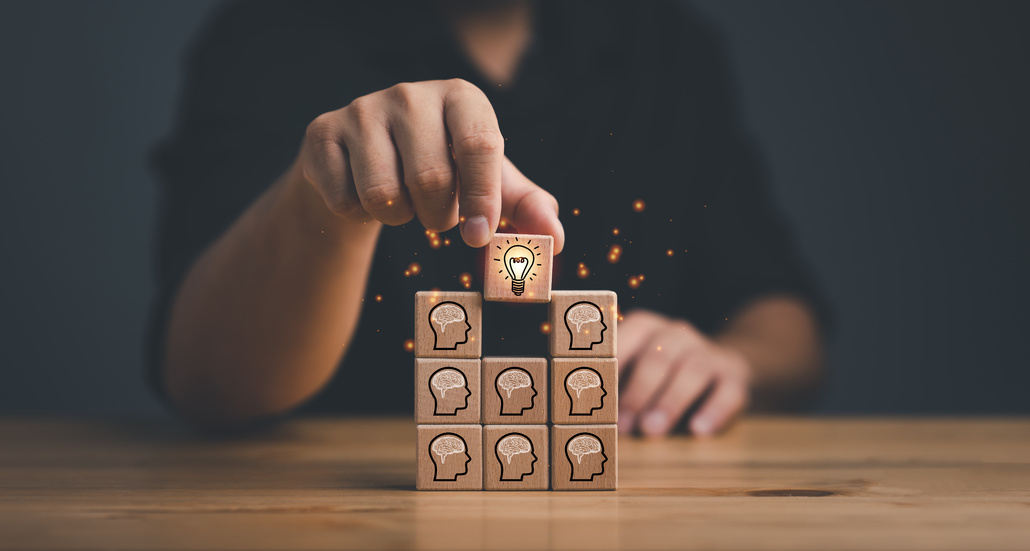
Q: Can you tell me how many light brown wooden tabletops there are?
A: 1